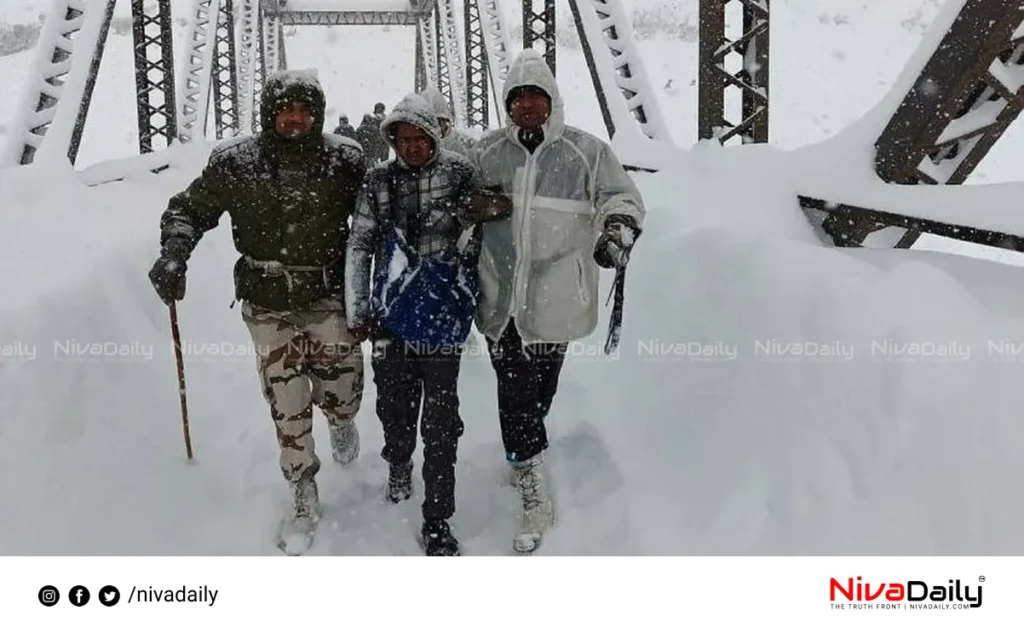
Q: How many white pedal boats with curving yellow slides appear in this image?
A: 0